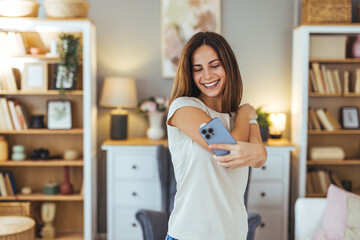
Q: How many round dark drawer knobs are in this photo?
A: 6